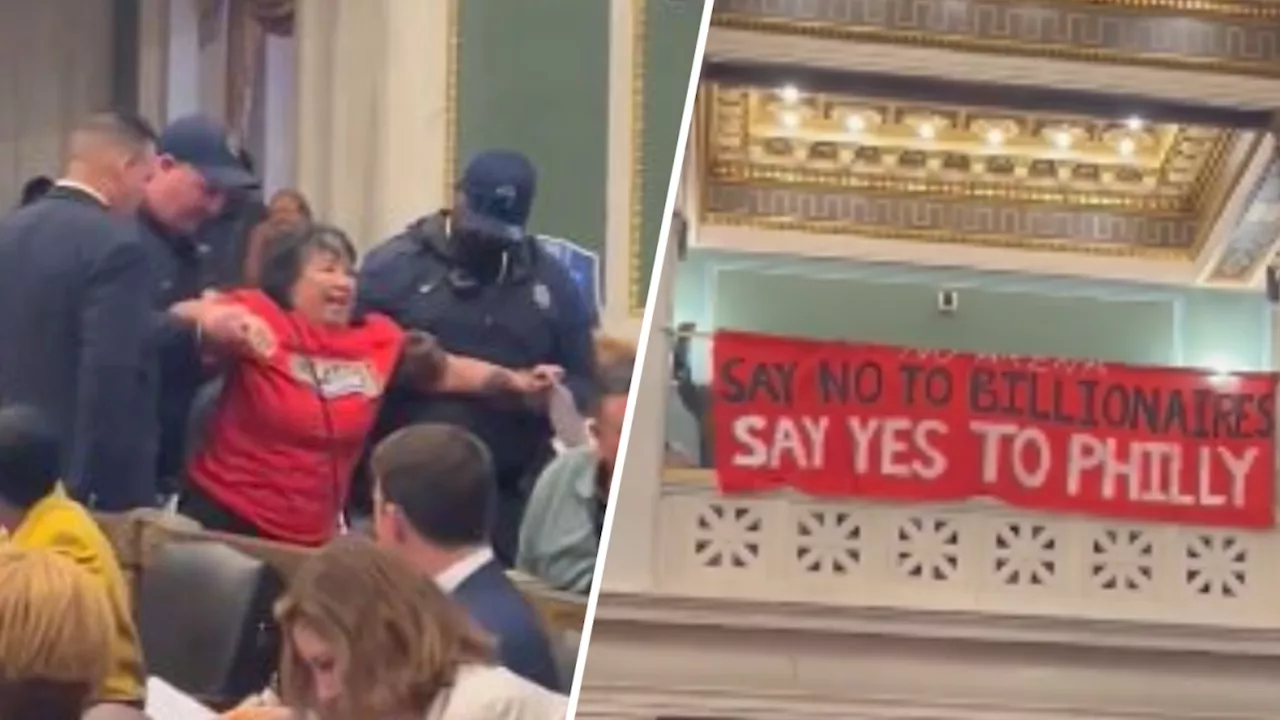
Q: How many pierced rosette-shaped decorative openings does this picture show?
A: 6